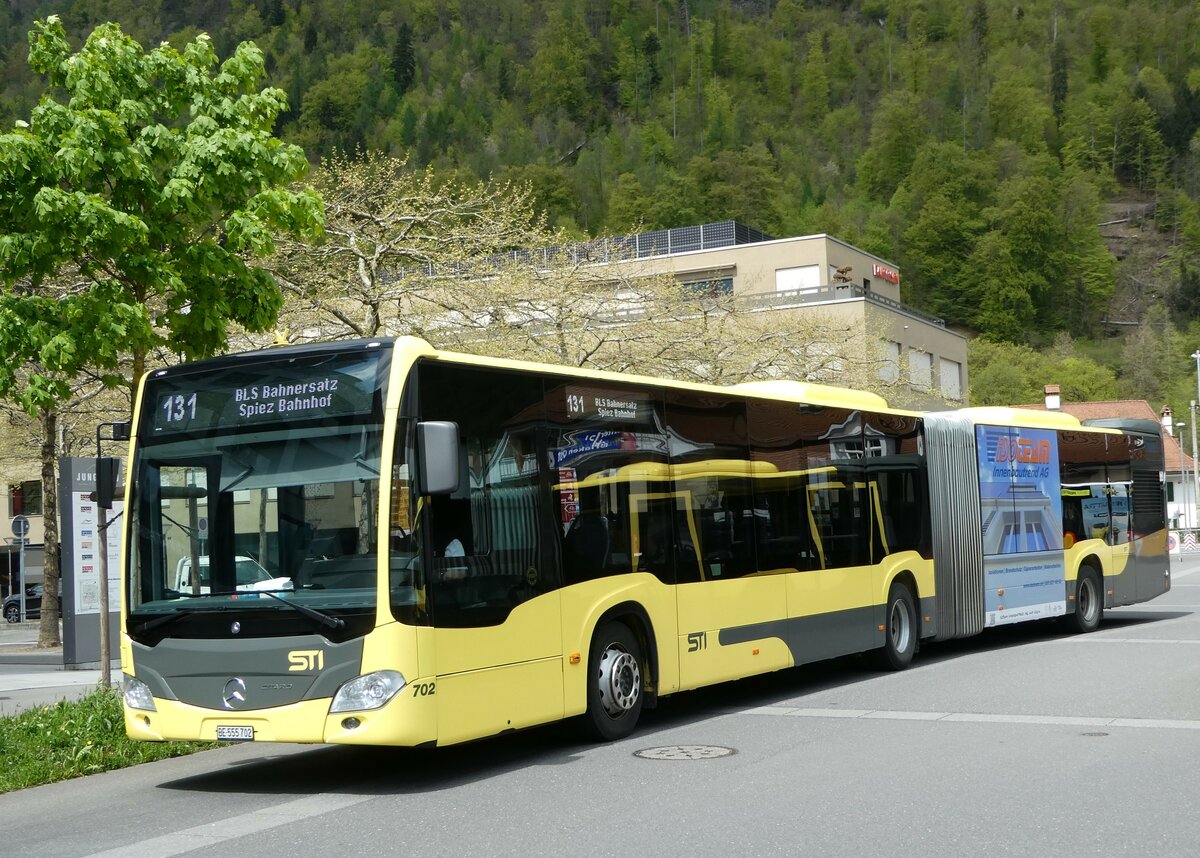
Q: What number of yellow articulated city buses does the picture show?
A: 1